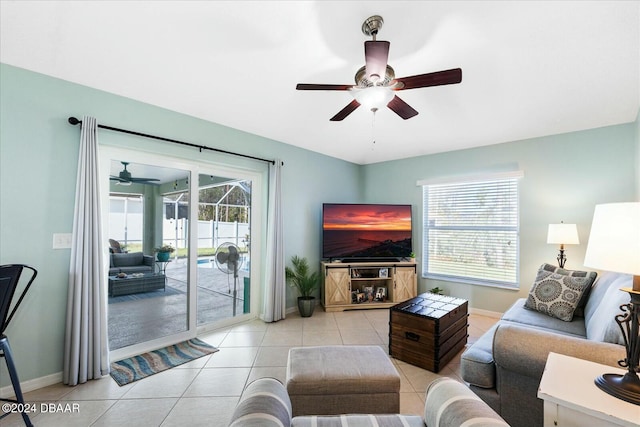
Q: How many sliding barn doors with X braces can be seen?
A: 2